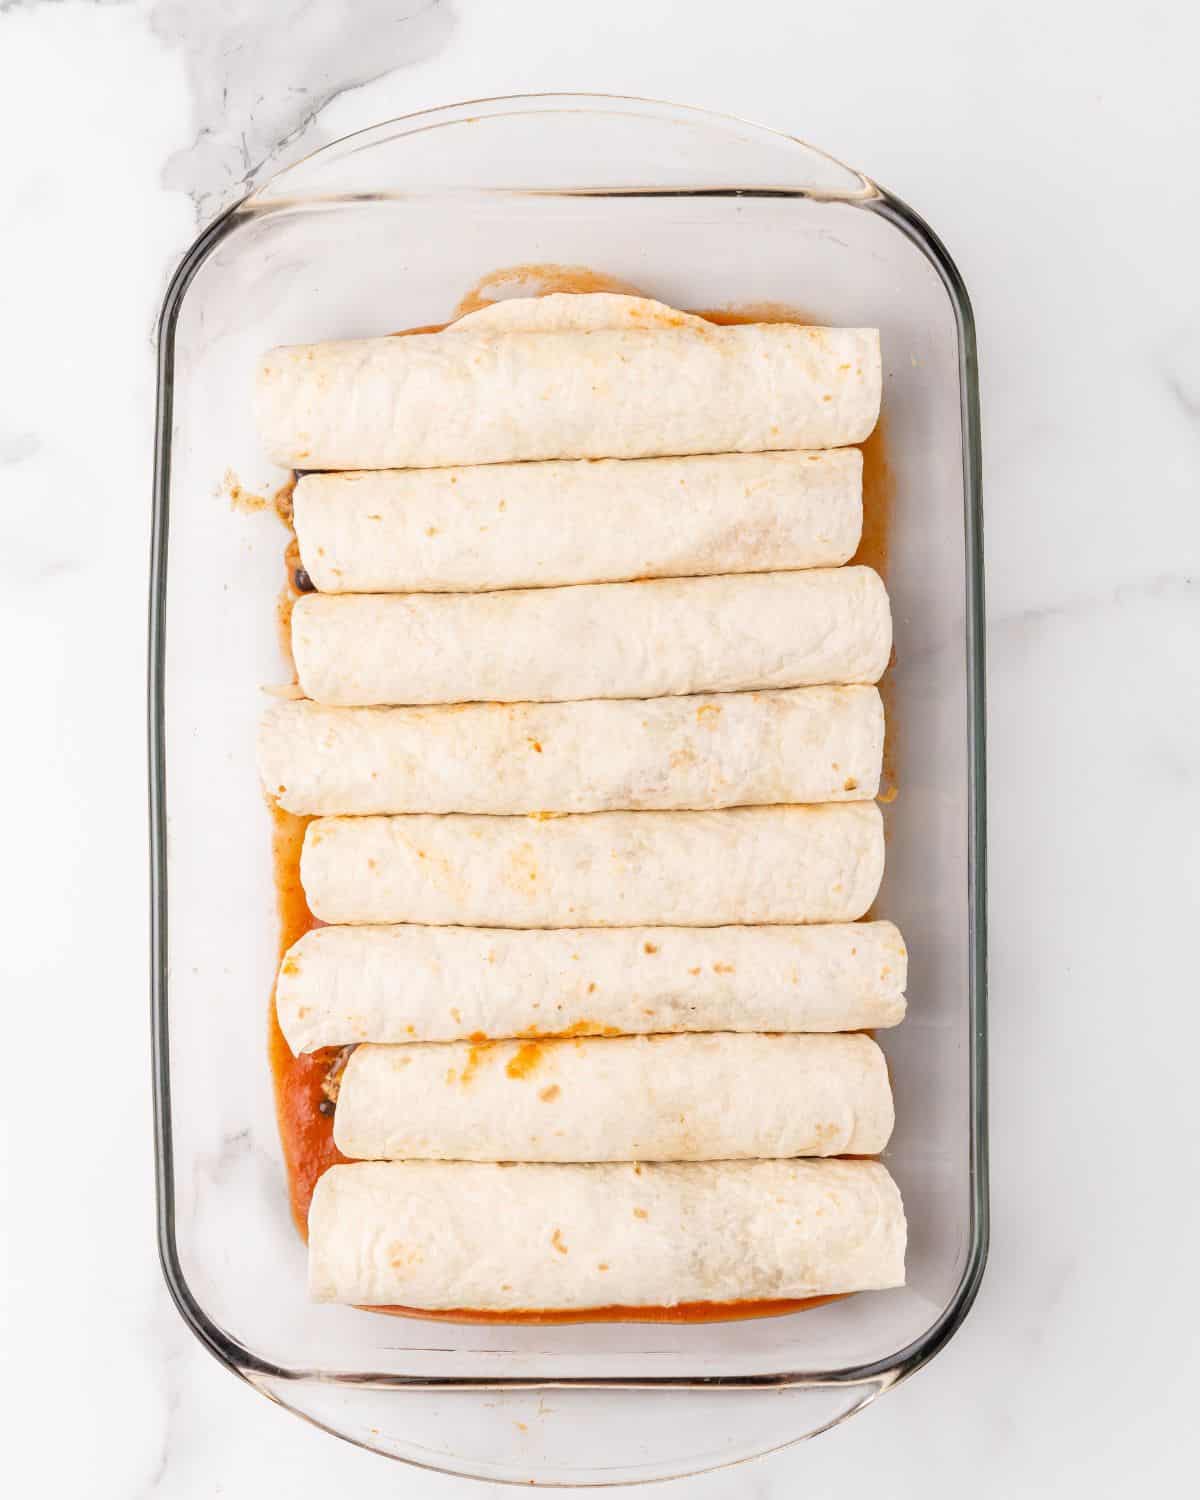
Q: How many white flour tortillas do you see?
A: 8